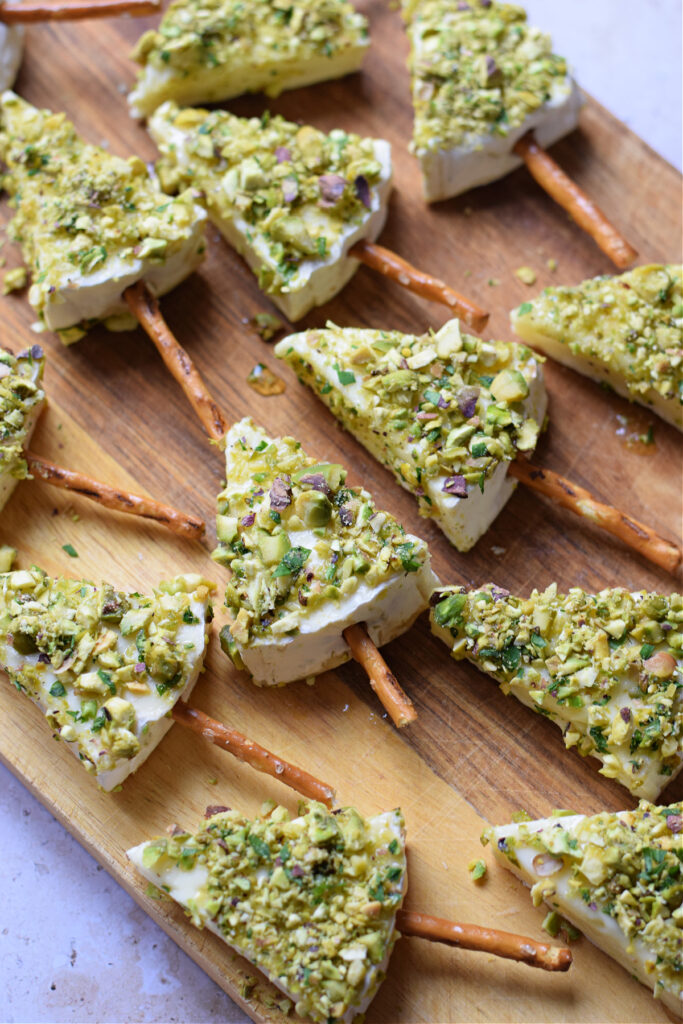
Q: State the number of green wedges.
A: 12